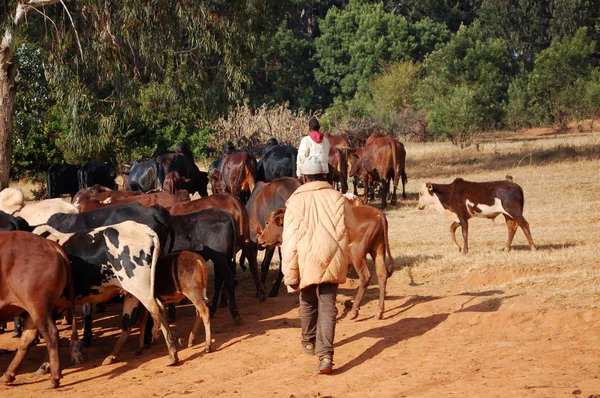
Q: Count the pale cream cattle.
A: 2